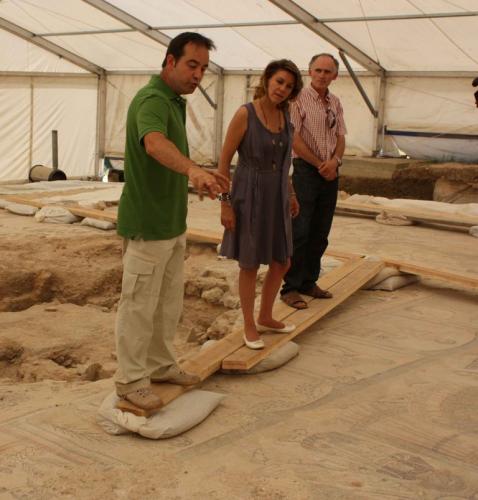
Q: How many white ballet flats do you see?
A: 2